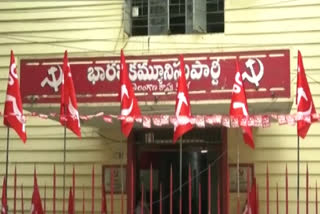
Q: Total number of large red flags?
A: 6